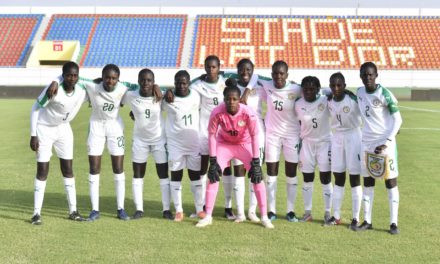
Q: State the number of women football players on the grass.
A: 11